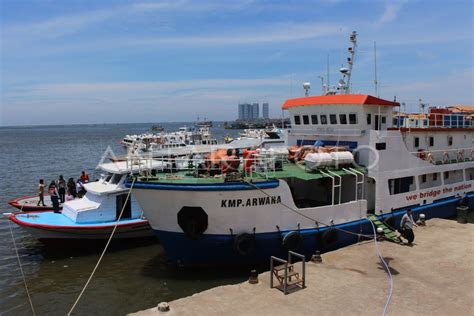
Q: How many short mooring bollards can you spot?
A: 5